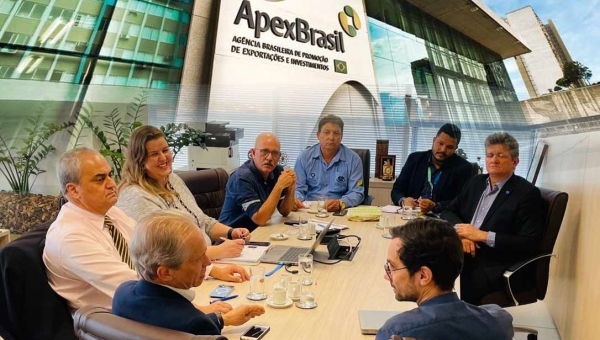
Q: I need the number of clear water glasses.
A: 7